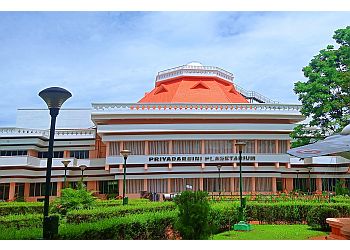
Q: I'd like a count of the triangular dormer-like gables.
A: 3